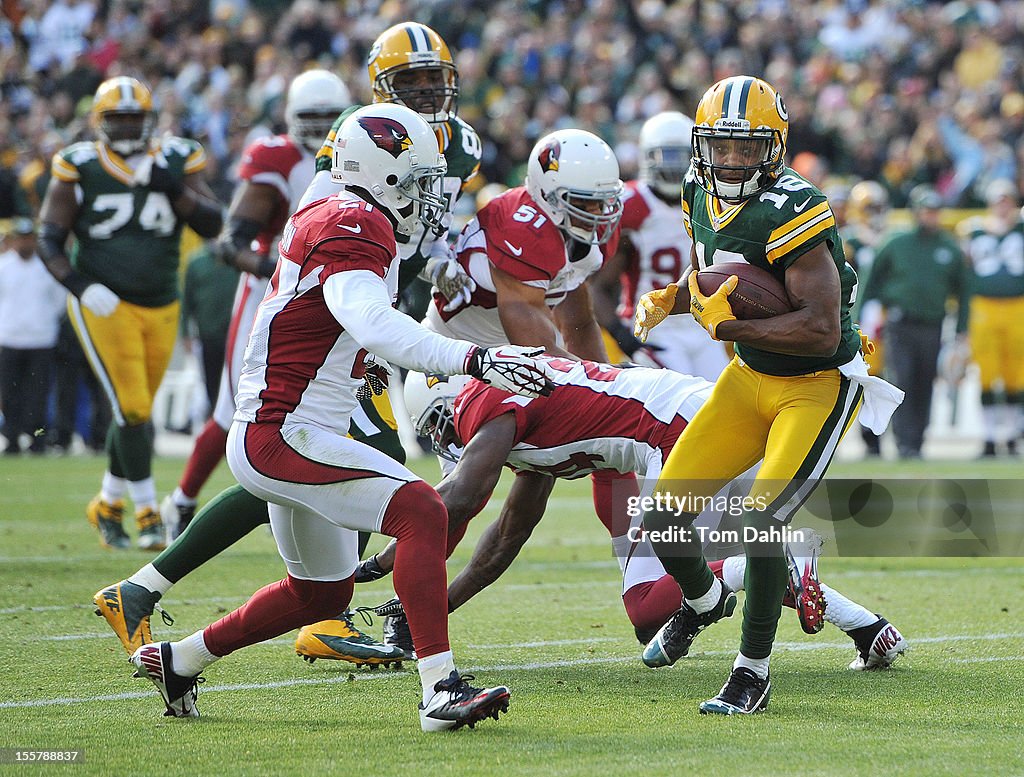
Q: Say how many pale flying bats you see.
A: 0